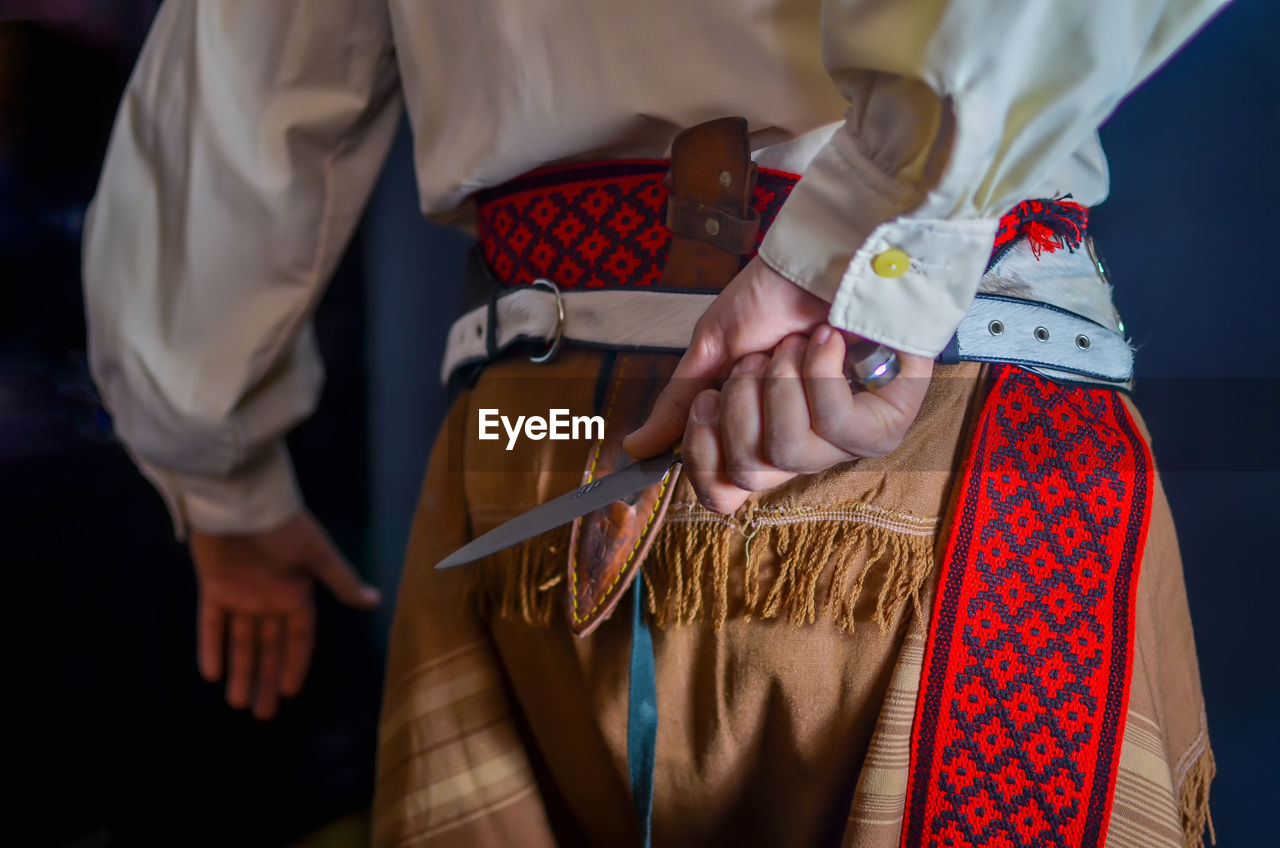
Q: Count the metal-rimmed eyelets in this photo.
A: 3